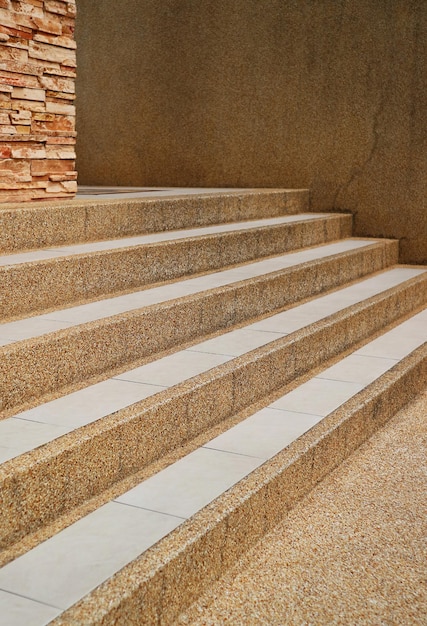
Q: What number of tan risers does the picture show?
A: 5